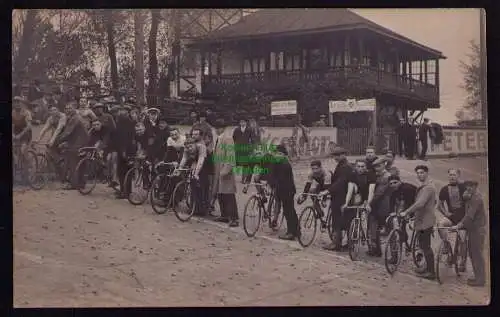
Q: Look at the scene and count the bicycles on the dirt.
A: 11